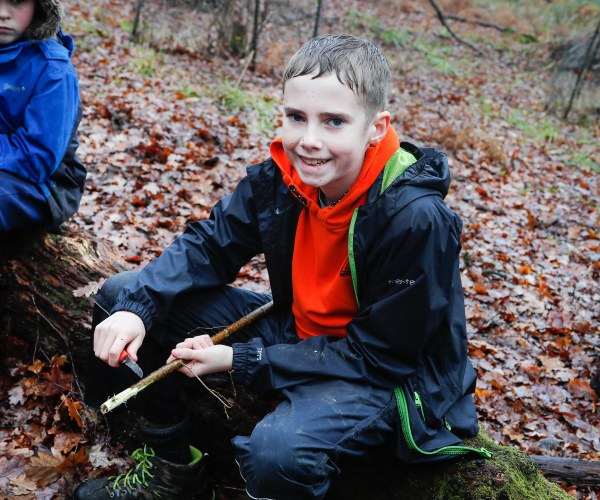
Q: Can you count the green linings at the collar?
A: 1